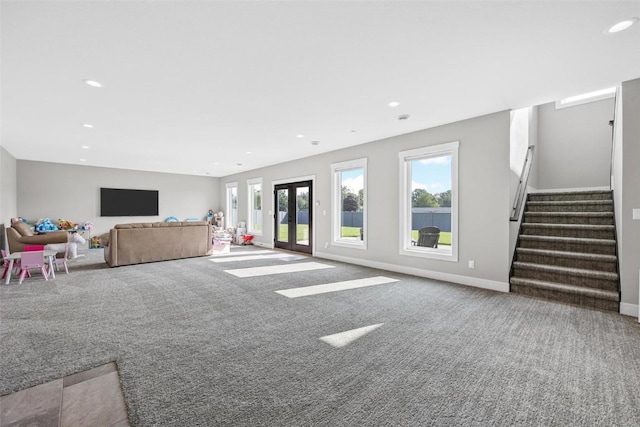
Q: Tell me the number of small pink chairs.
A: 4